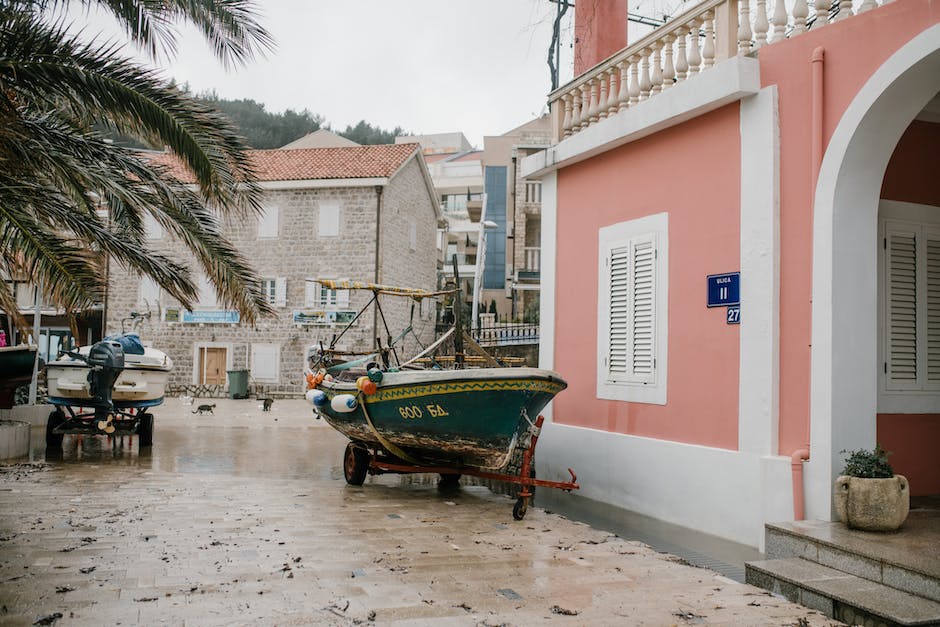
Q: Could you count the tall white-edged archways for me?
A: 1